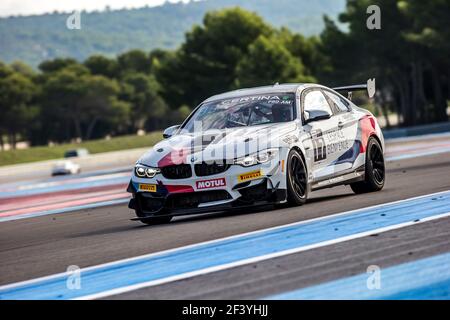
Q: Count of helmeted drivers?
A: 1